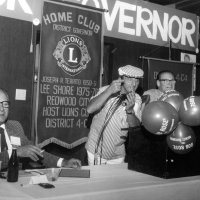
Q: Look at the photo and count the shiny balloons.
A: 4